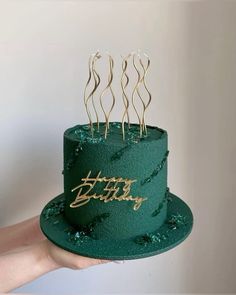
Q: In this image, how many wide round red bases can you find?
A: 0